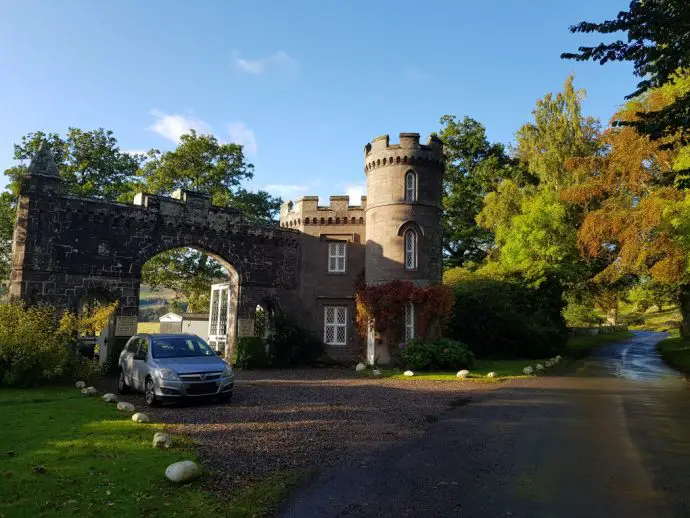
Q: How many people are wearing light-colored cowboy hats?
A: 0